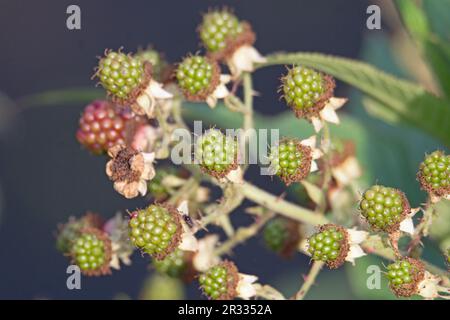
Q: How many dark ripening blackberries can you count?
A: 1